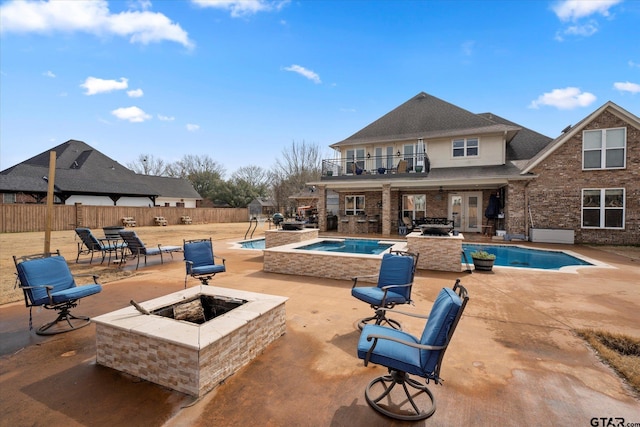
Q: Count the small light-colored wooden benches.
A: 3